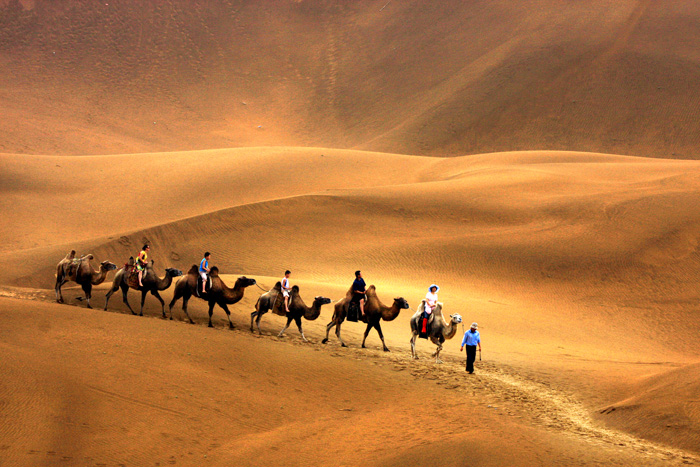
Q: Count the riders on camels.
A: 5